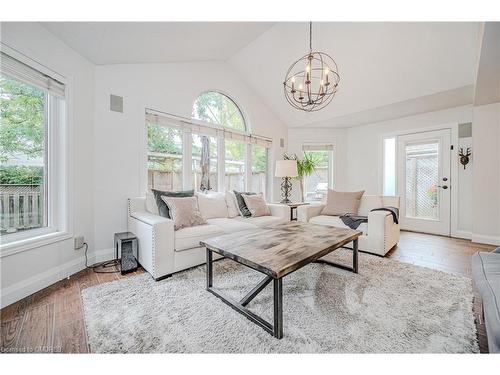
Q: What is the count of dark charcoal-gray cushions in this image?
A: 2